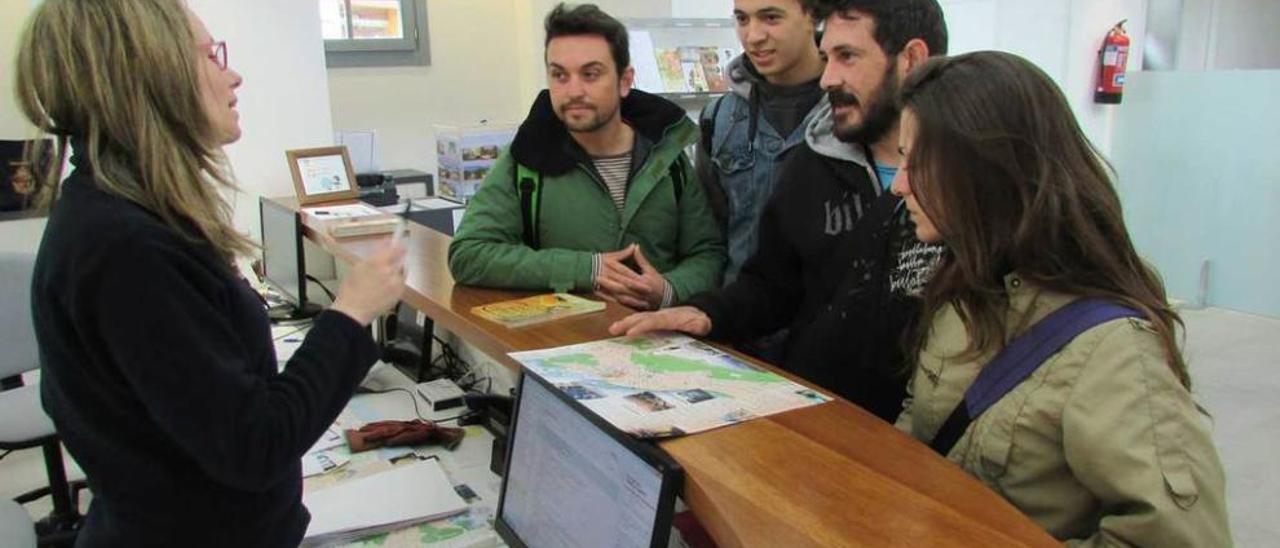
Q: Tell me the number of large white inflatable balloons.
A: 0